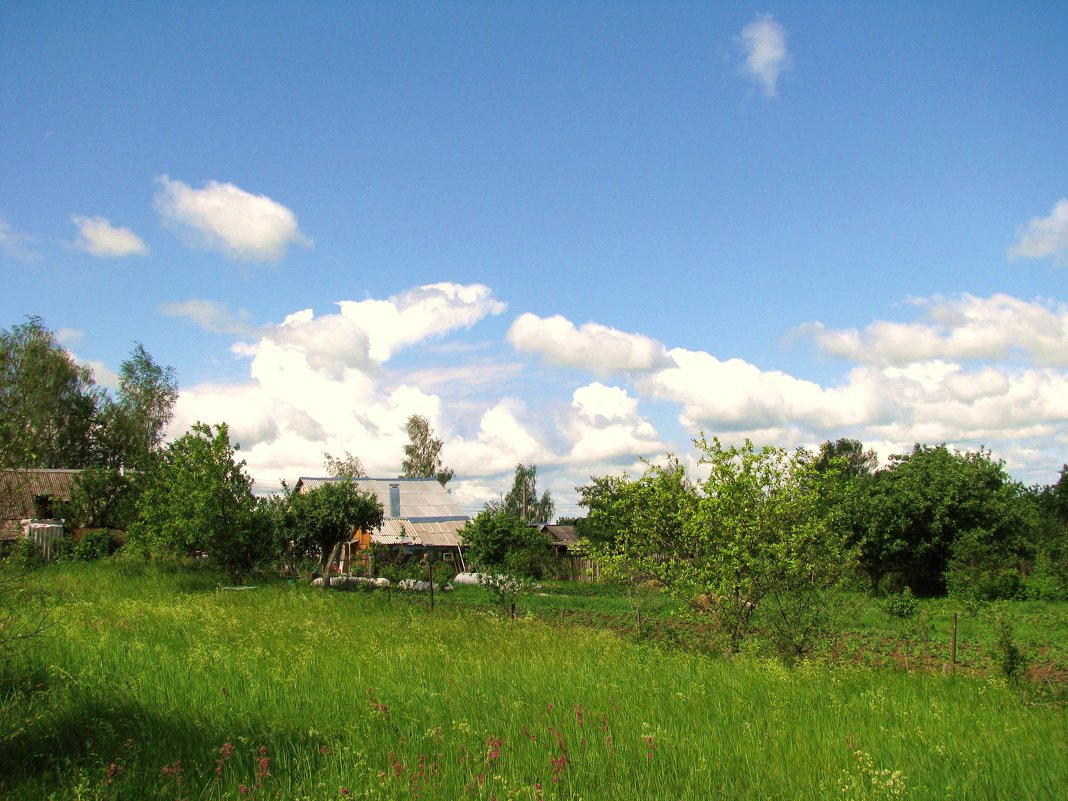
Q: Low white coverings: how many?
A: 3